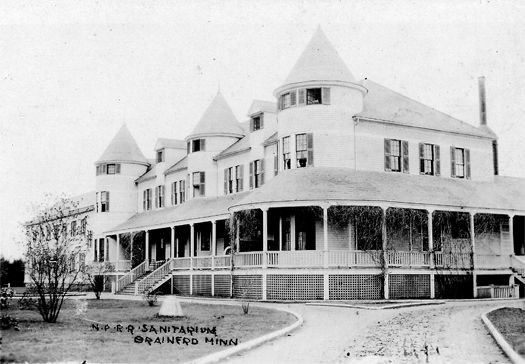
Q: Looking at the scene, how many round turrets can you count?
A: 3